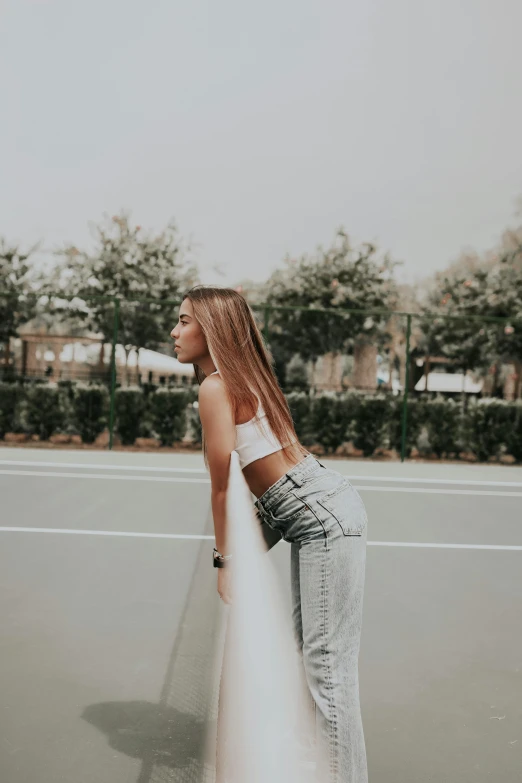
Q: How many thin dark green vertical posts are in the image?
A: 3